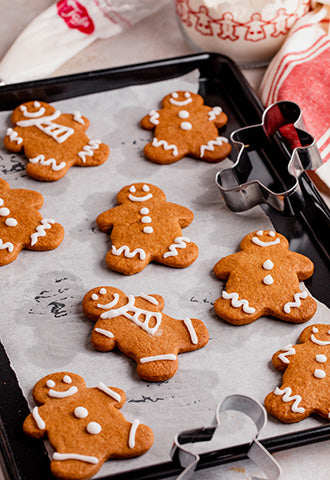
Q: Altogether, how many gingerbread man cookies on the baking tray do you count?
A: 8